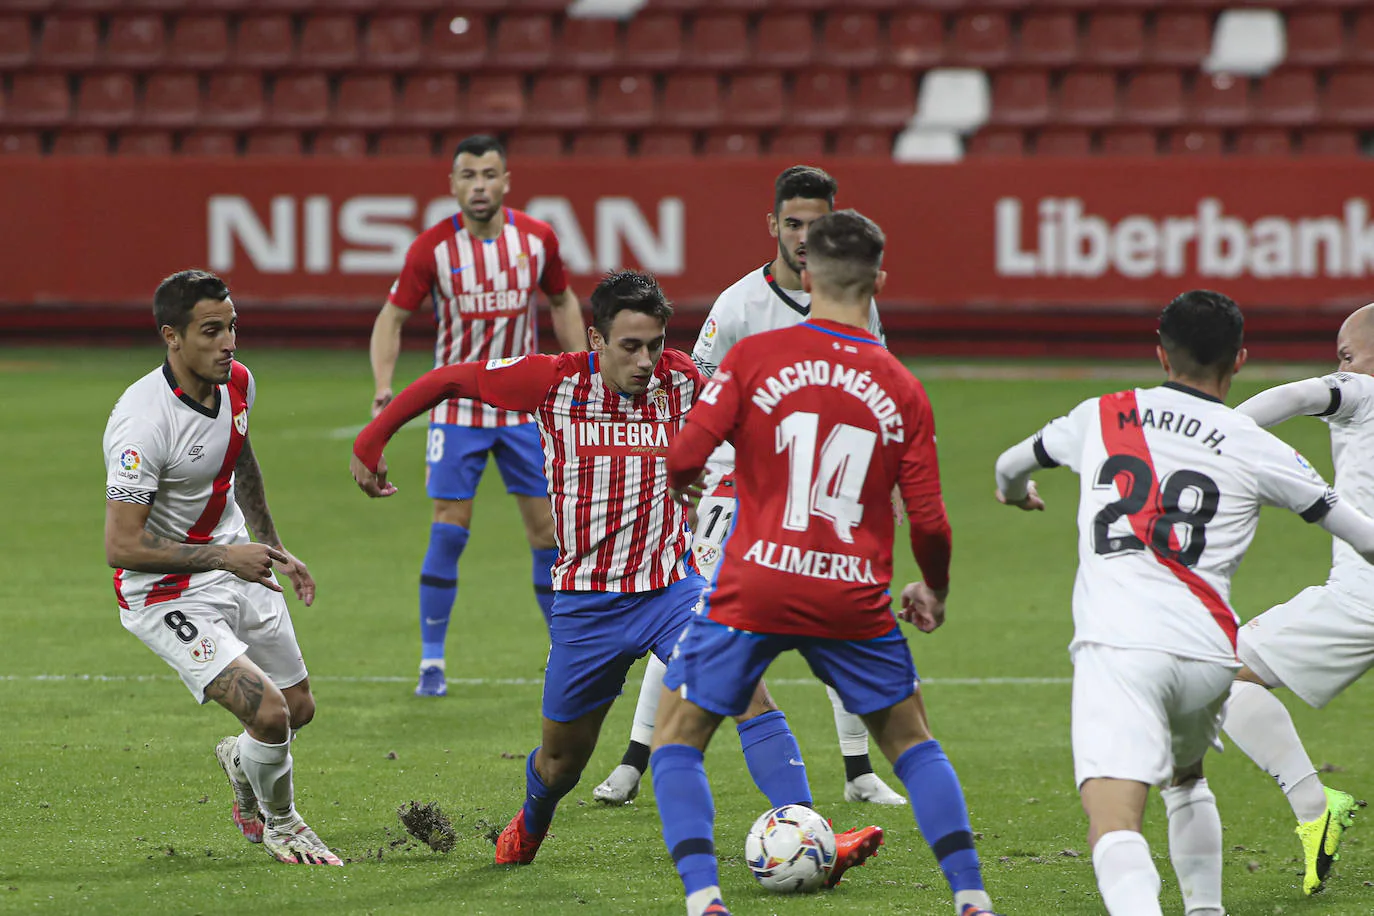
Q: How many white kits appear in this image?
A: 4